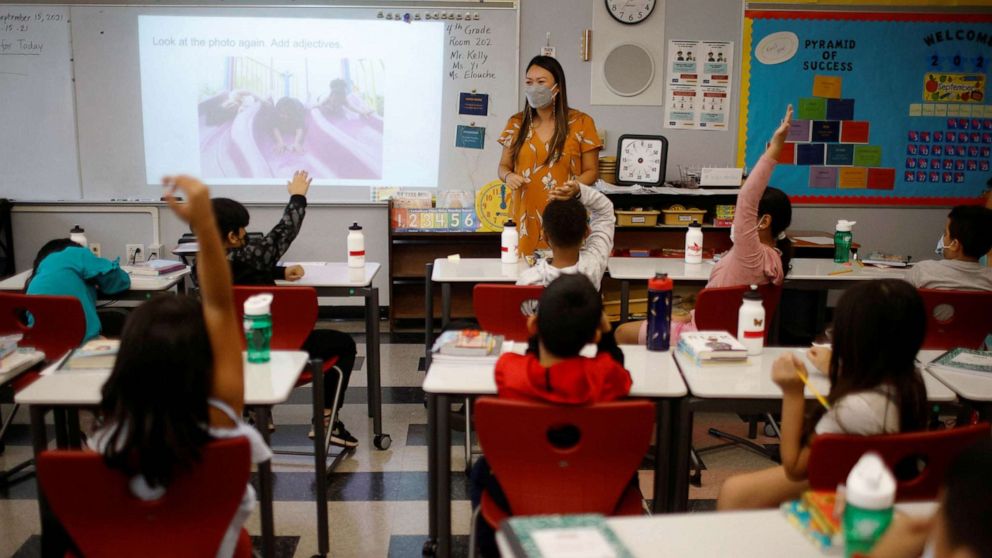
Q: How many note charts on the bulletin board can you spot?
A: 13